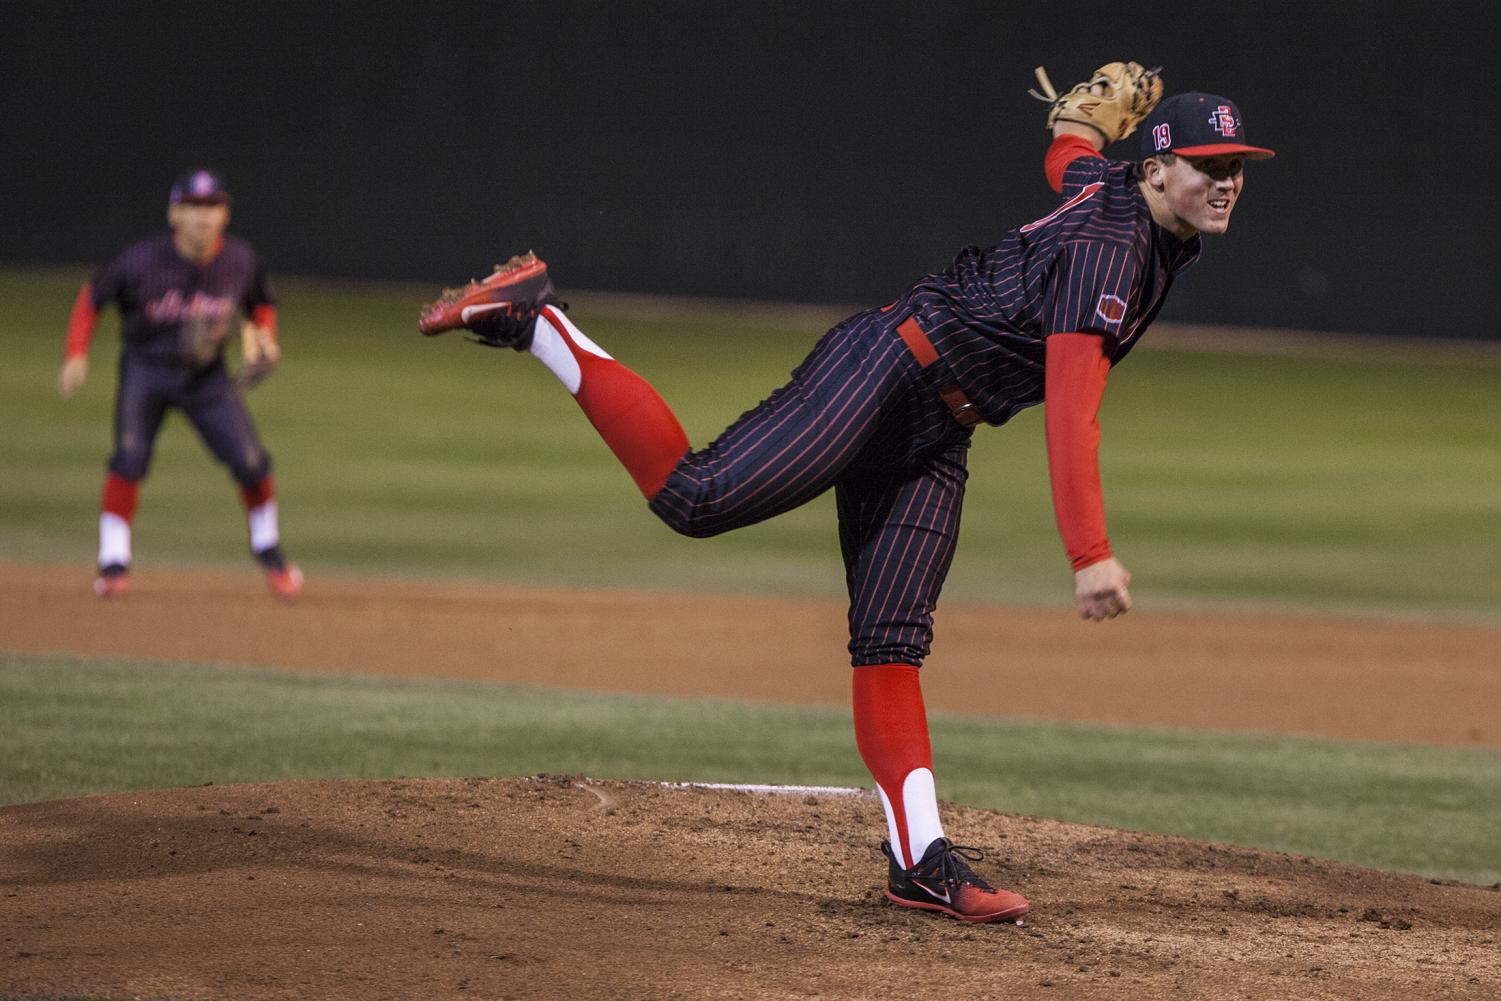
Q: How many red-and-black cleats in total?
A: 4